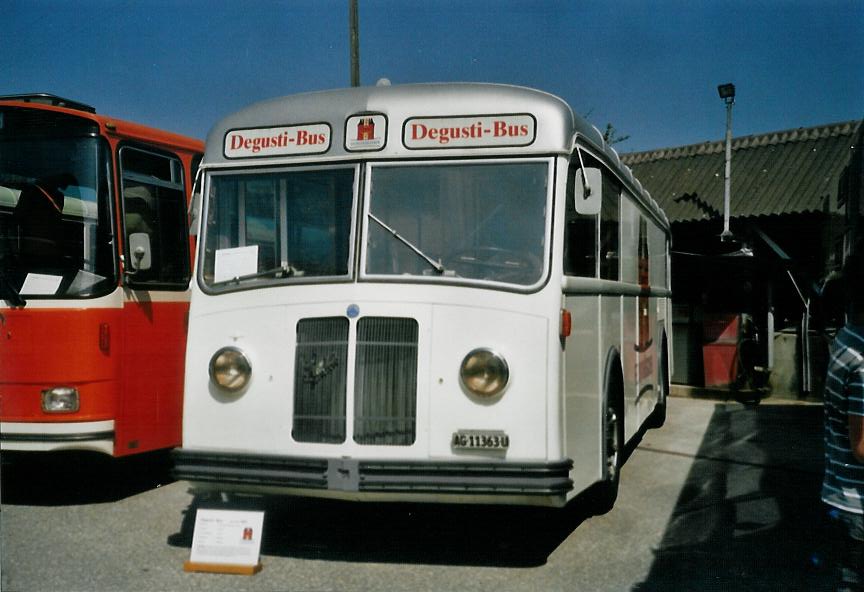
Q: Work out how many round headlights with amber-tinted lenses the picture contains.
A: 2